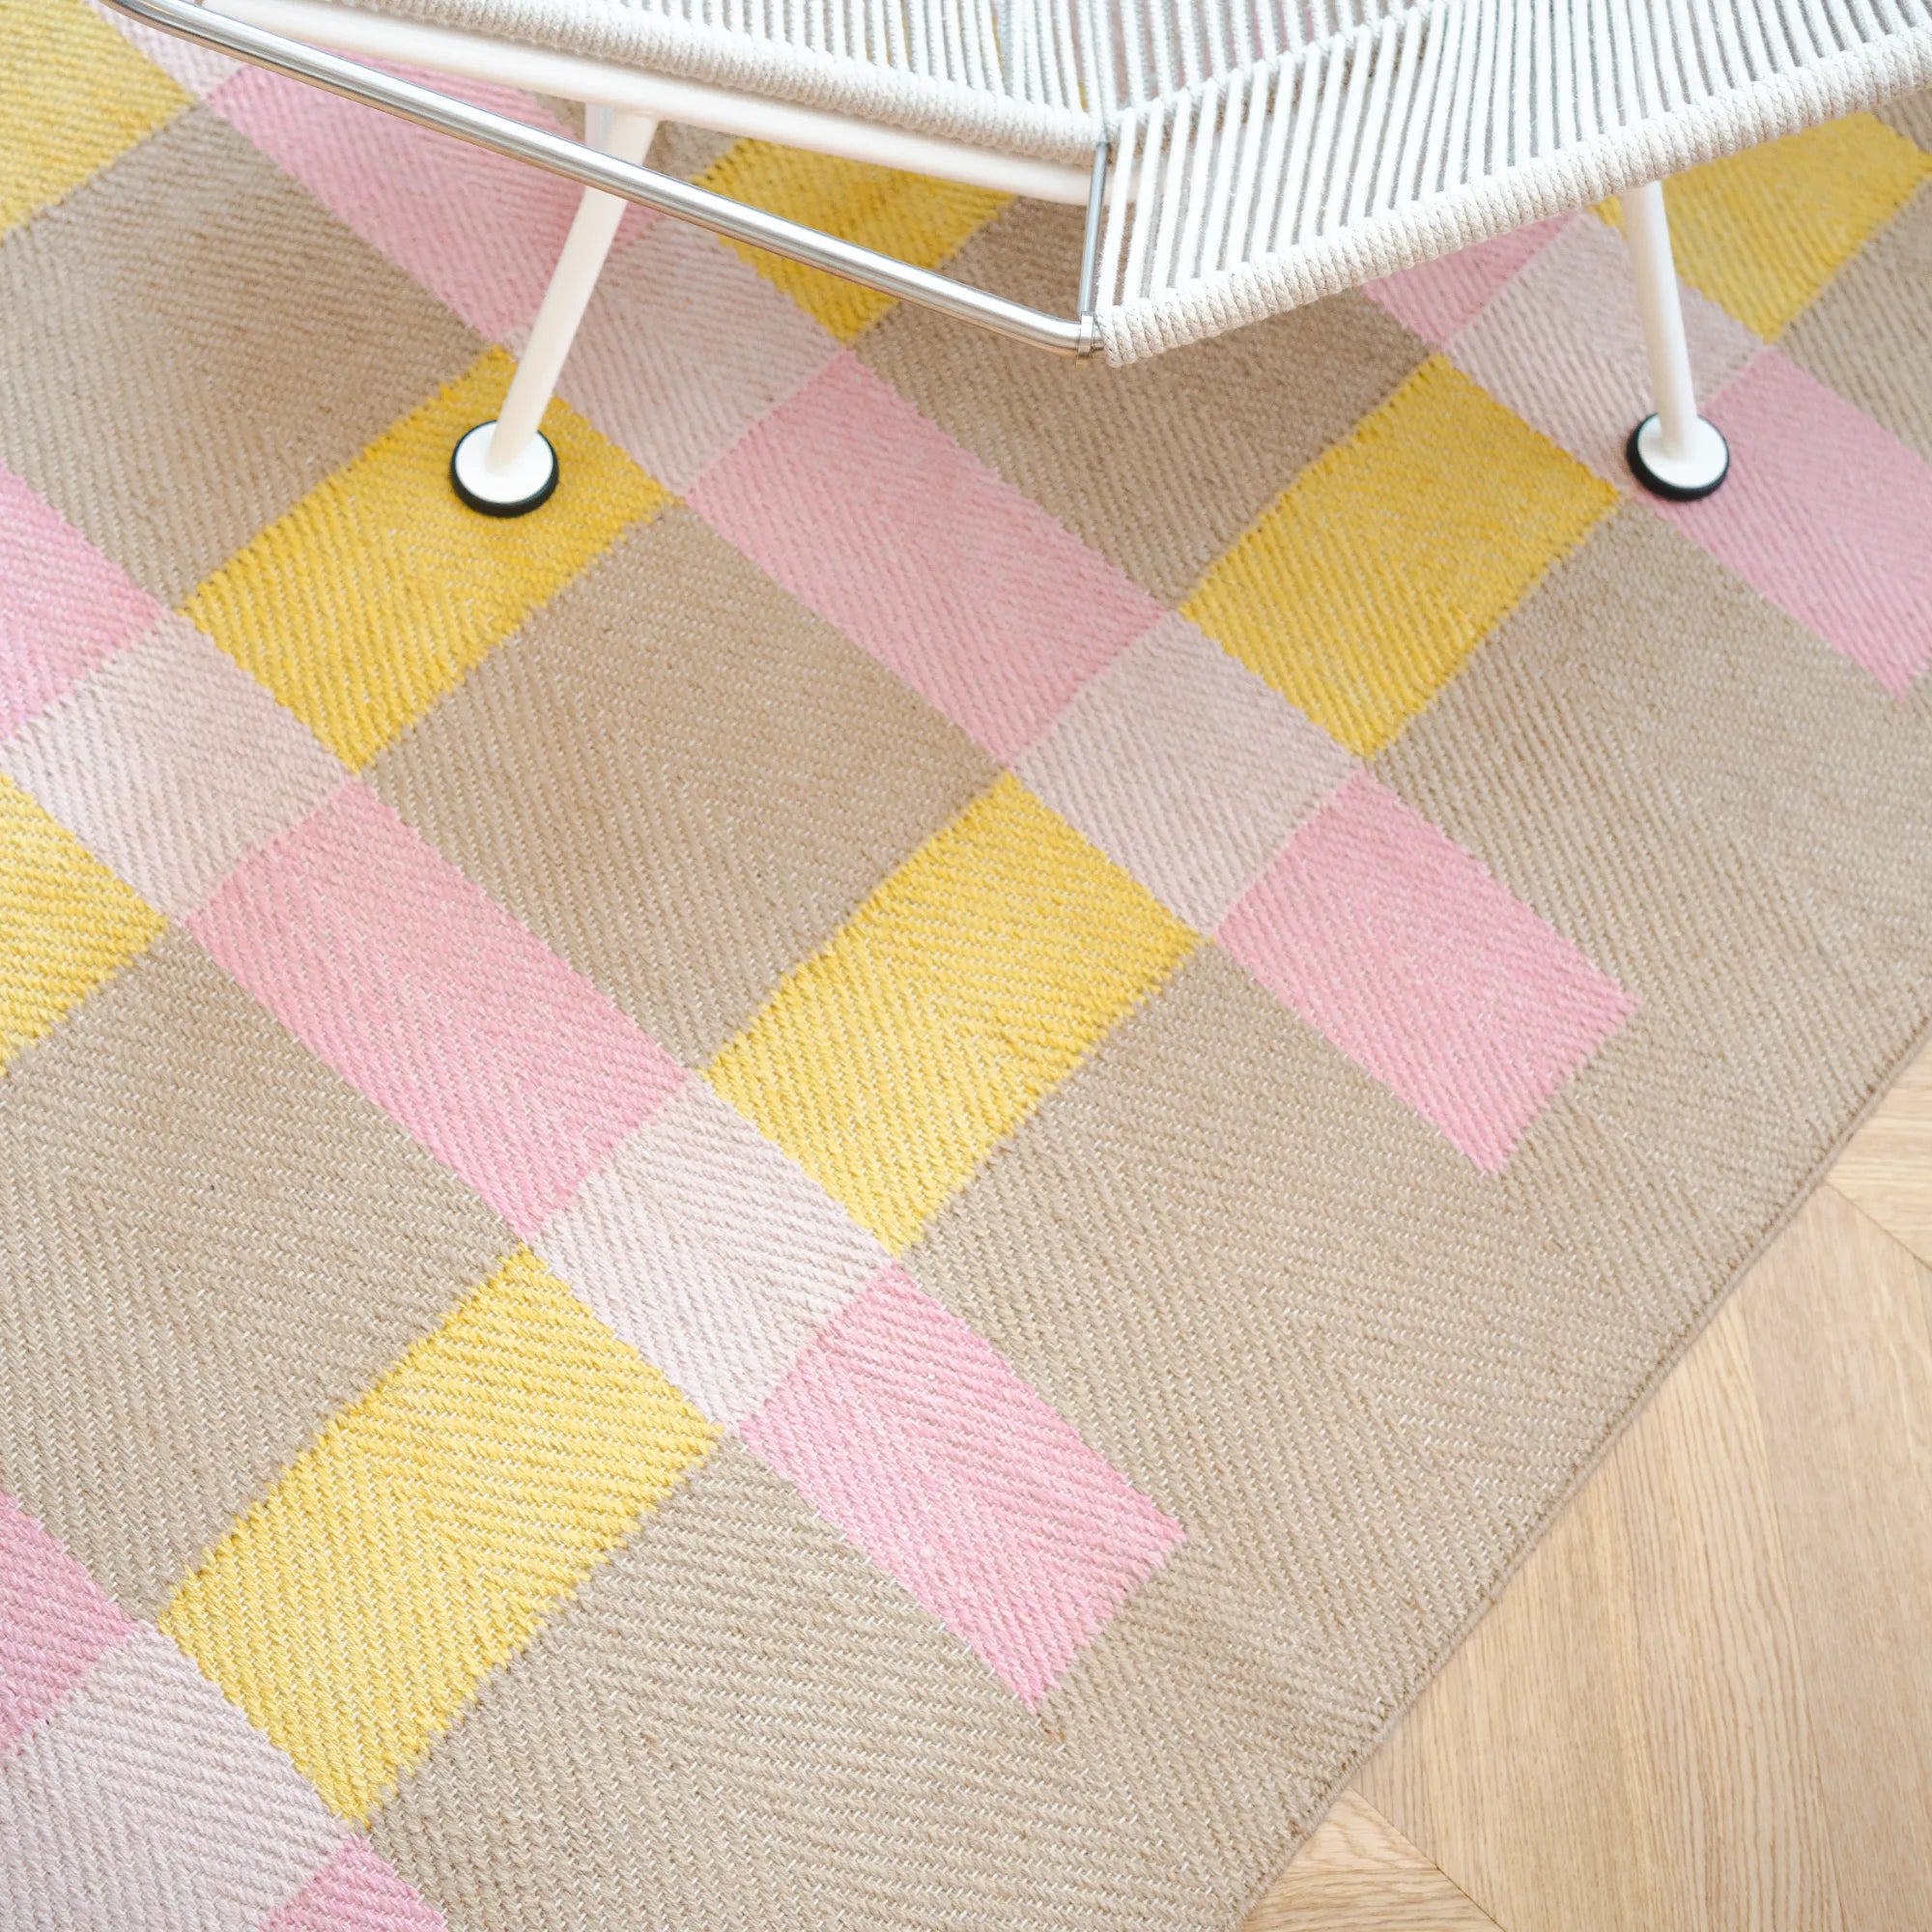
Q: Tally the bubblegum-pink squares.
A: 10